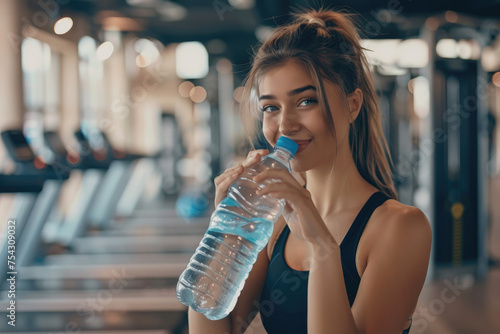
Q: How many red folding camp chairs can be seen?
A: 0